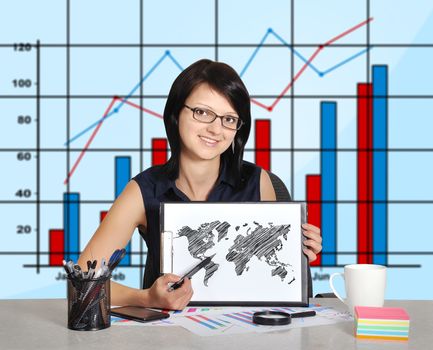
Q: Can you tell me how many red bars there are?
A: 6